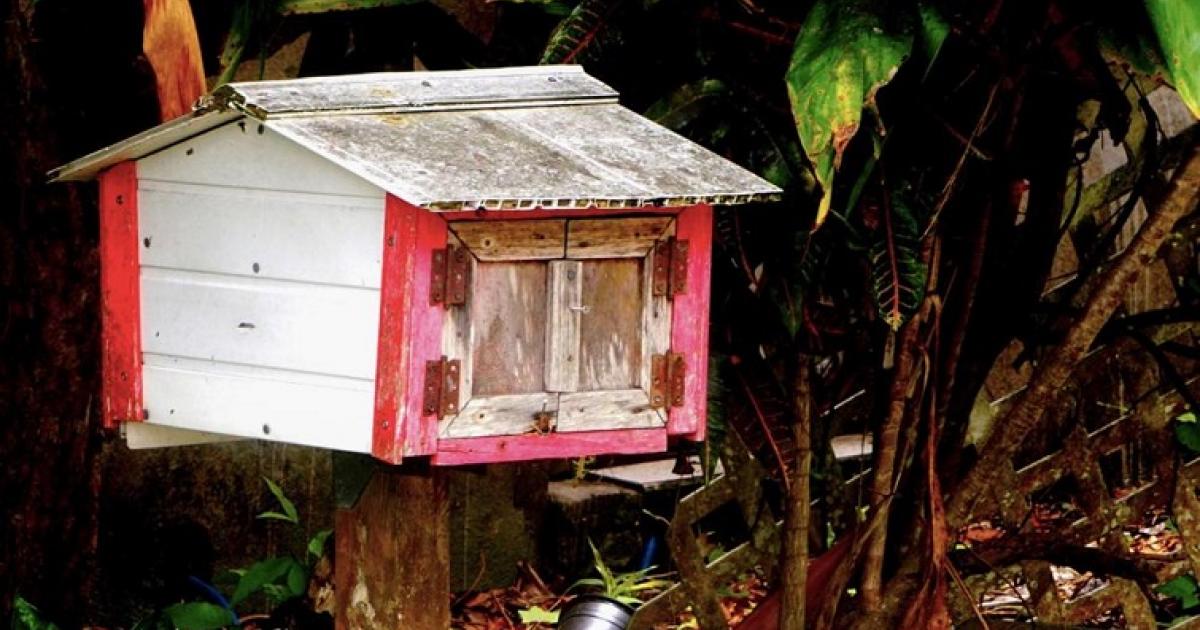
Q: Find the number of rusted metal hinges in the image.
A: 4